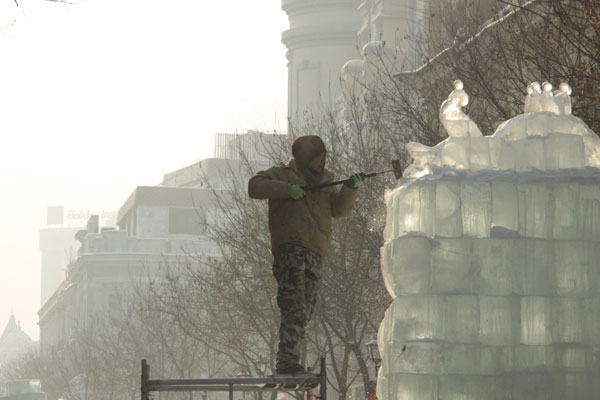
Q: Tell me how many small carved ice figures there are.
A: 4